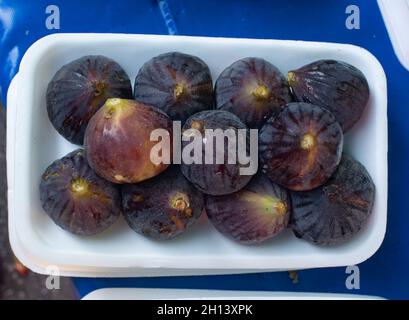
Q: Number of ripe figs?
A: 11